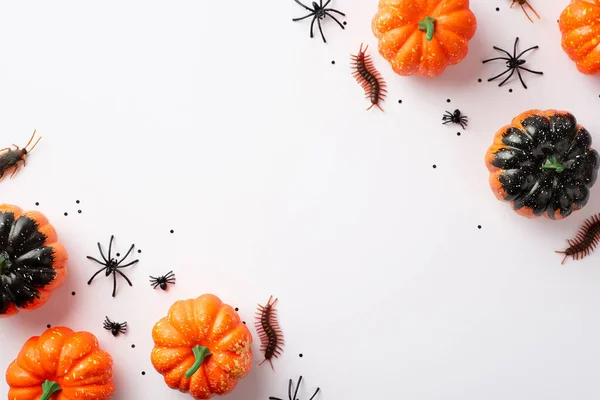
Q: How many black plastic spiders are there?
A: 7